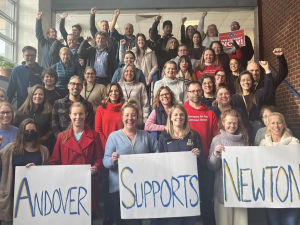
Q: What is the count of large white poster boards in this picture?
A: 3